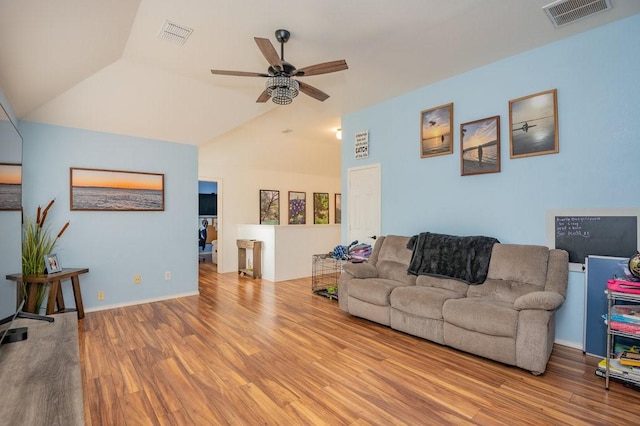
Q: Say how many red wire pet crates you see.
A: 0